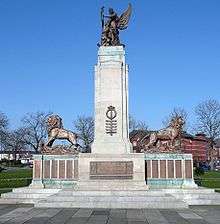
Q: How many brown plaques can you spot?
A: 13